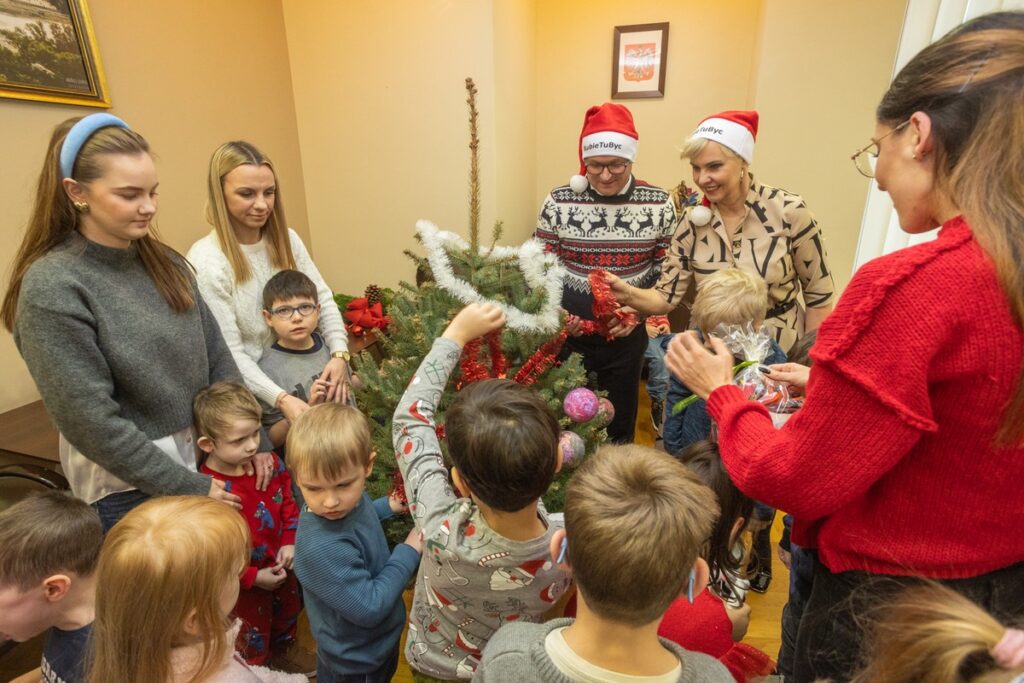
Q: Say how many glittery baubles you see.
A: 3